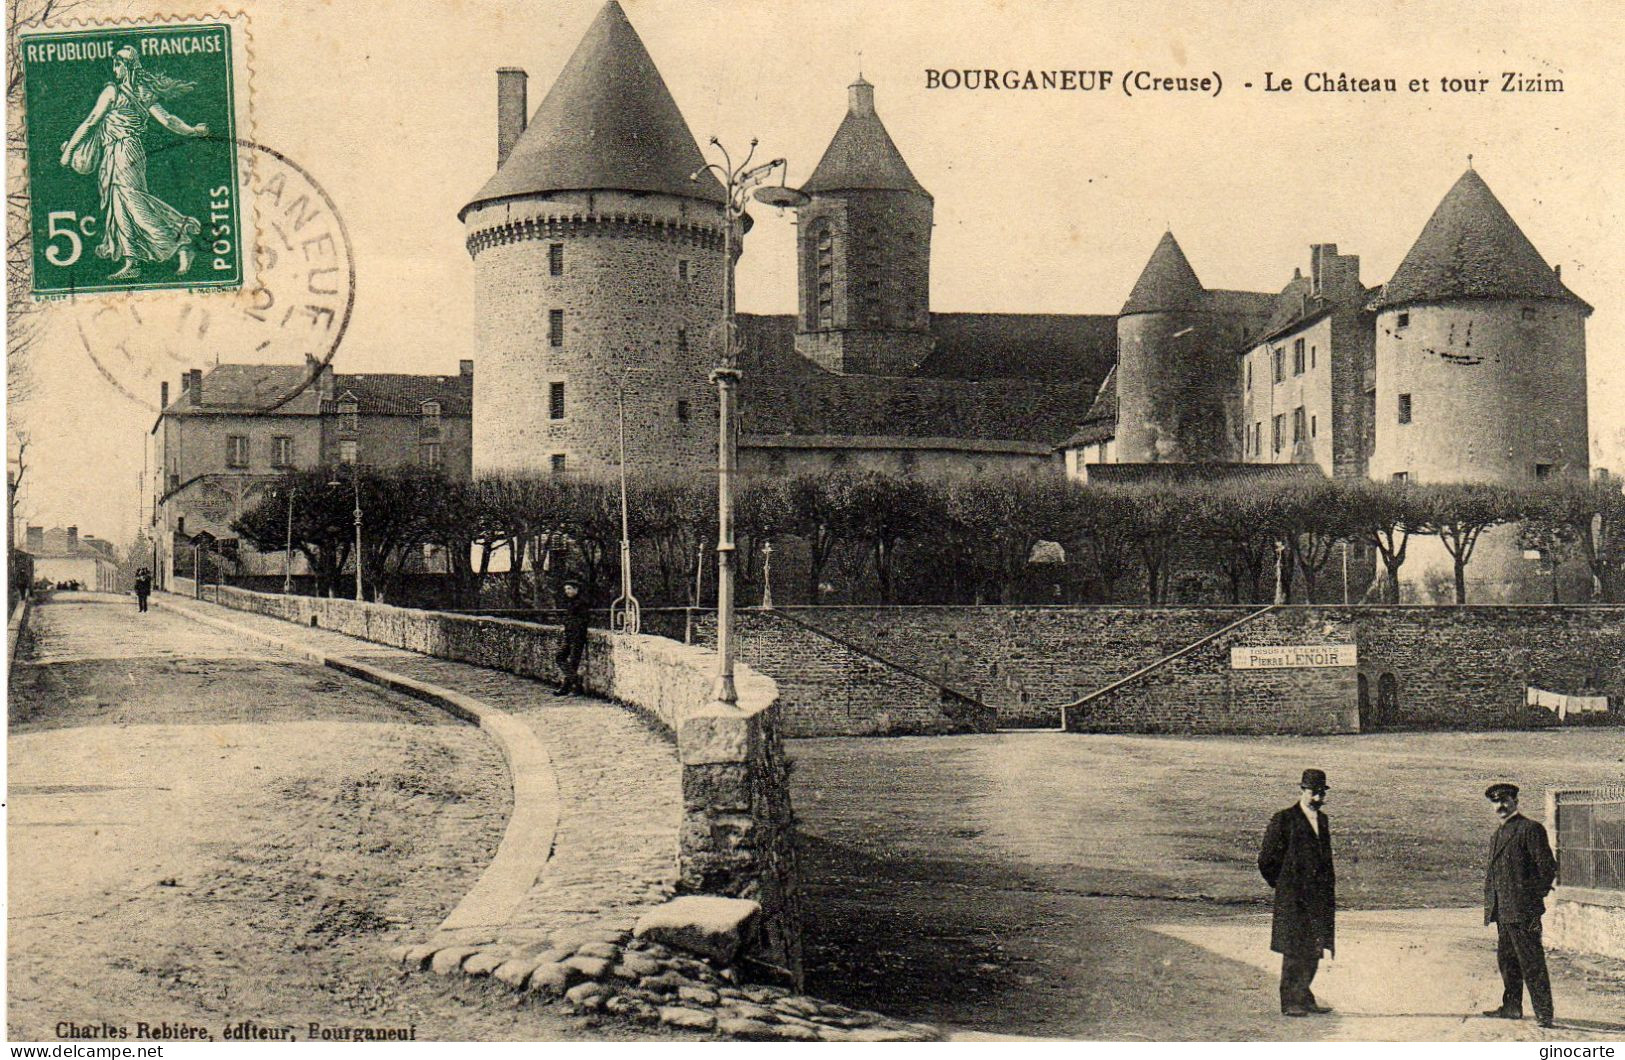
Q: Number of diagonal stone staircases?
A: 2